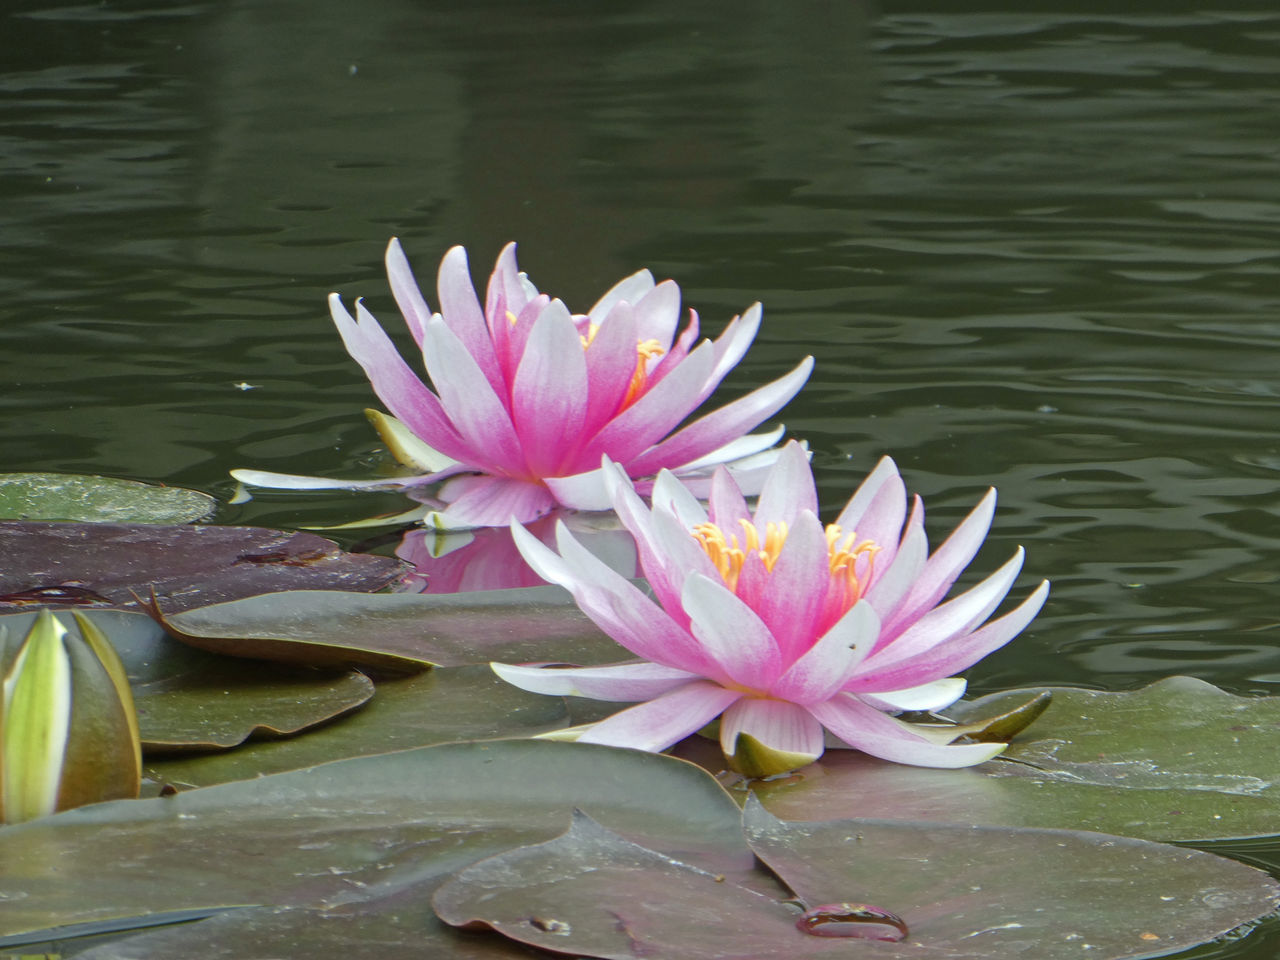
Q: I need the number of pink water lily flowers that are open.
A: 2